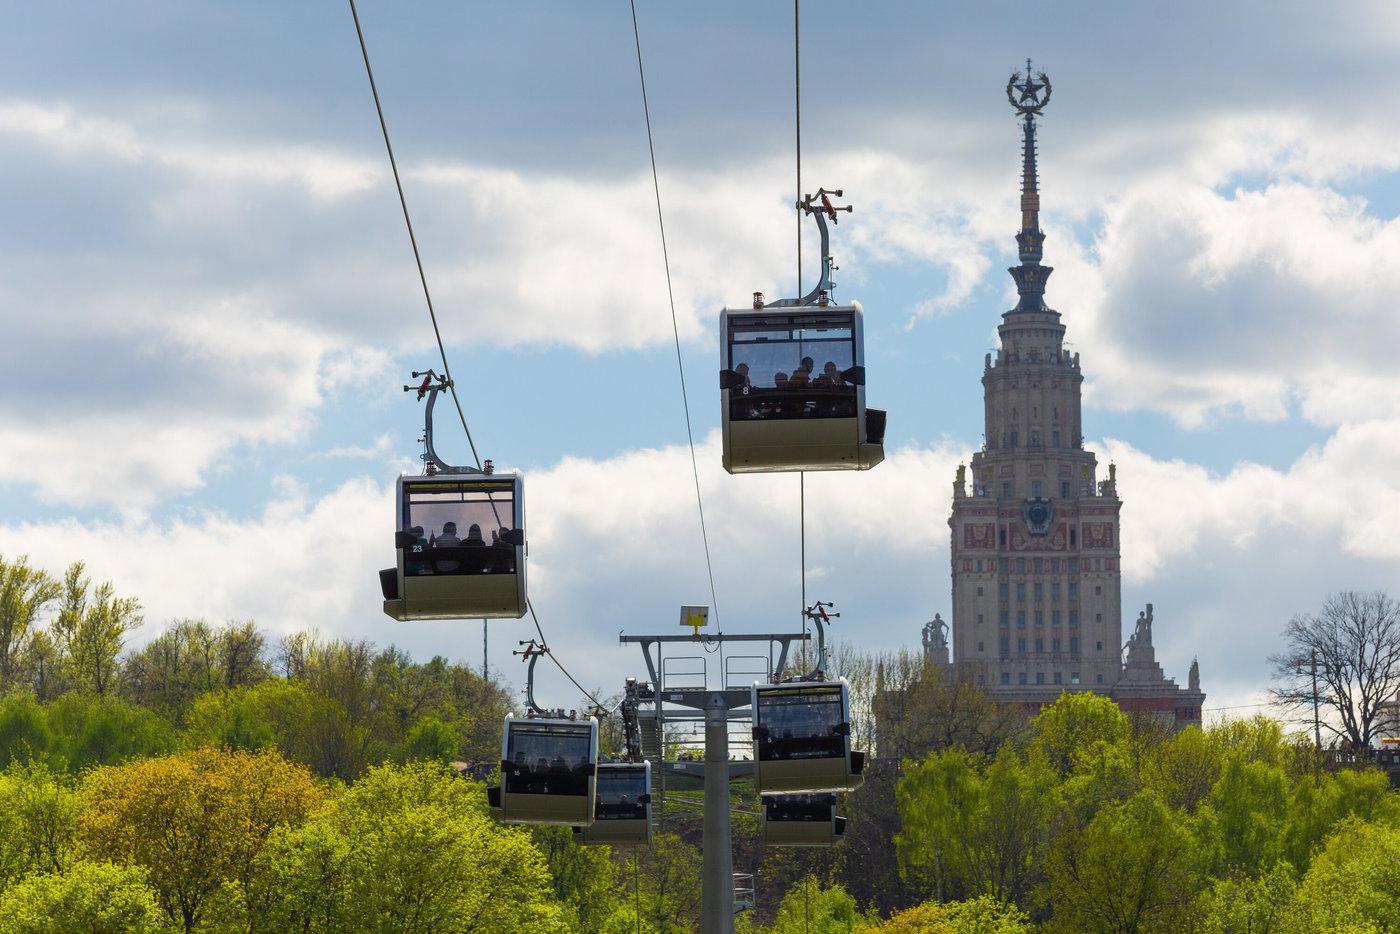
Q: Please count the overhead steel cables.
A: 3